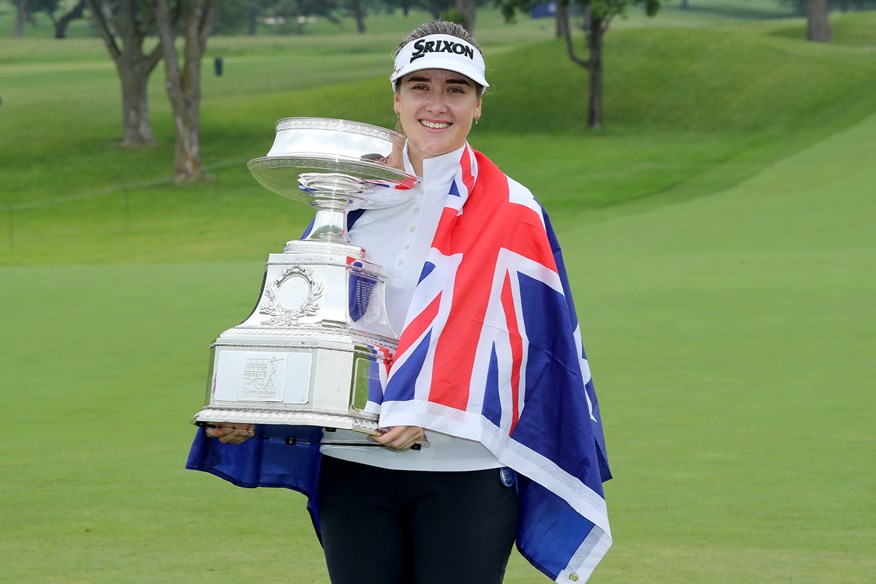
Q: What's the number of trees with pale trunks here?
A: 2